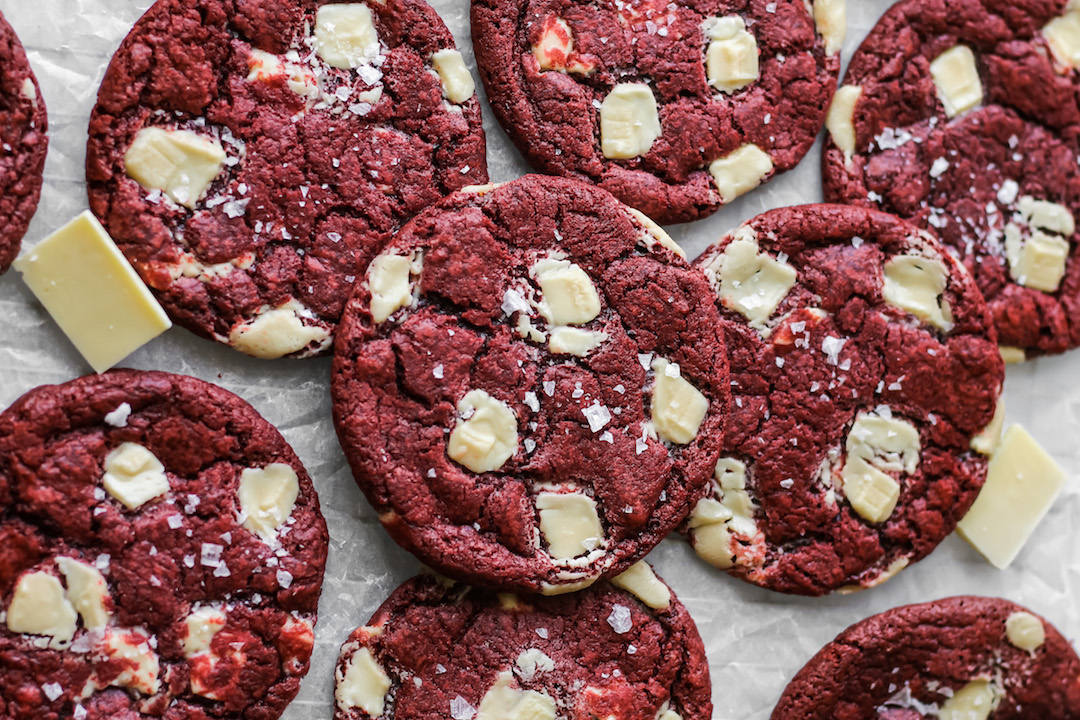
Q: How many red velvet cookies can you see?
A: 9